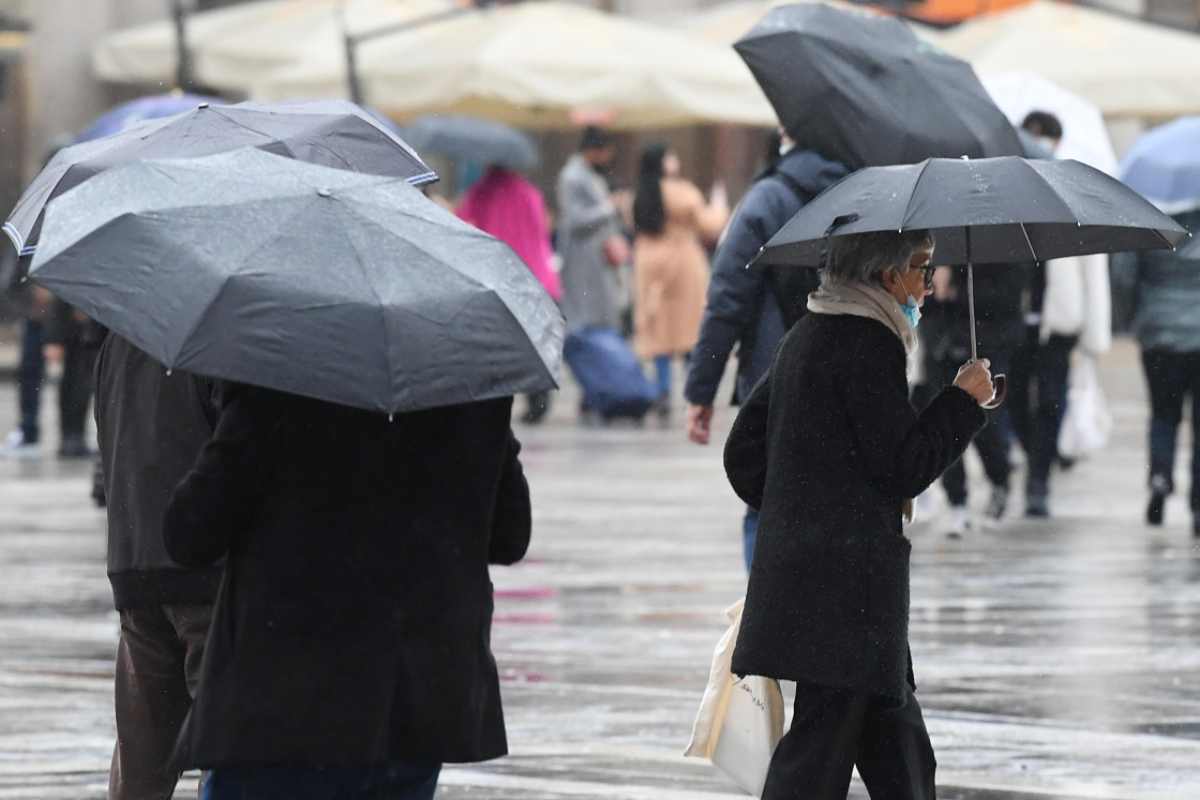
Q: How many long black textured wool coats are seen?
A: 1